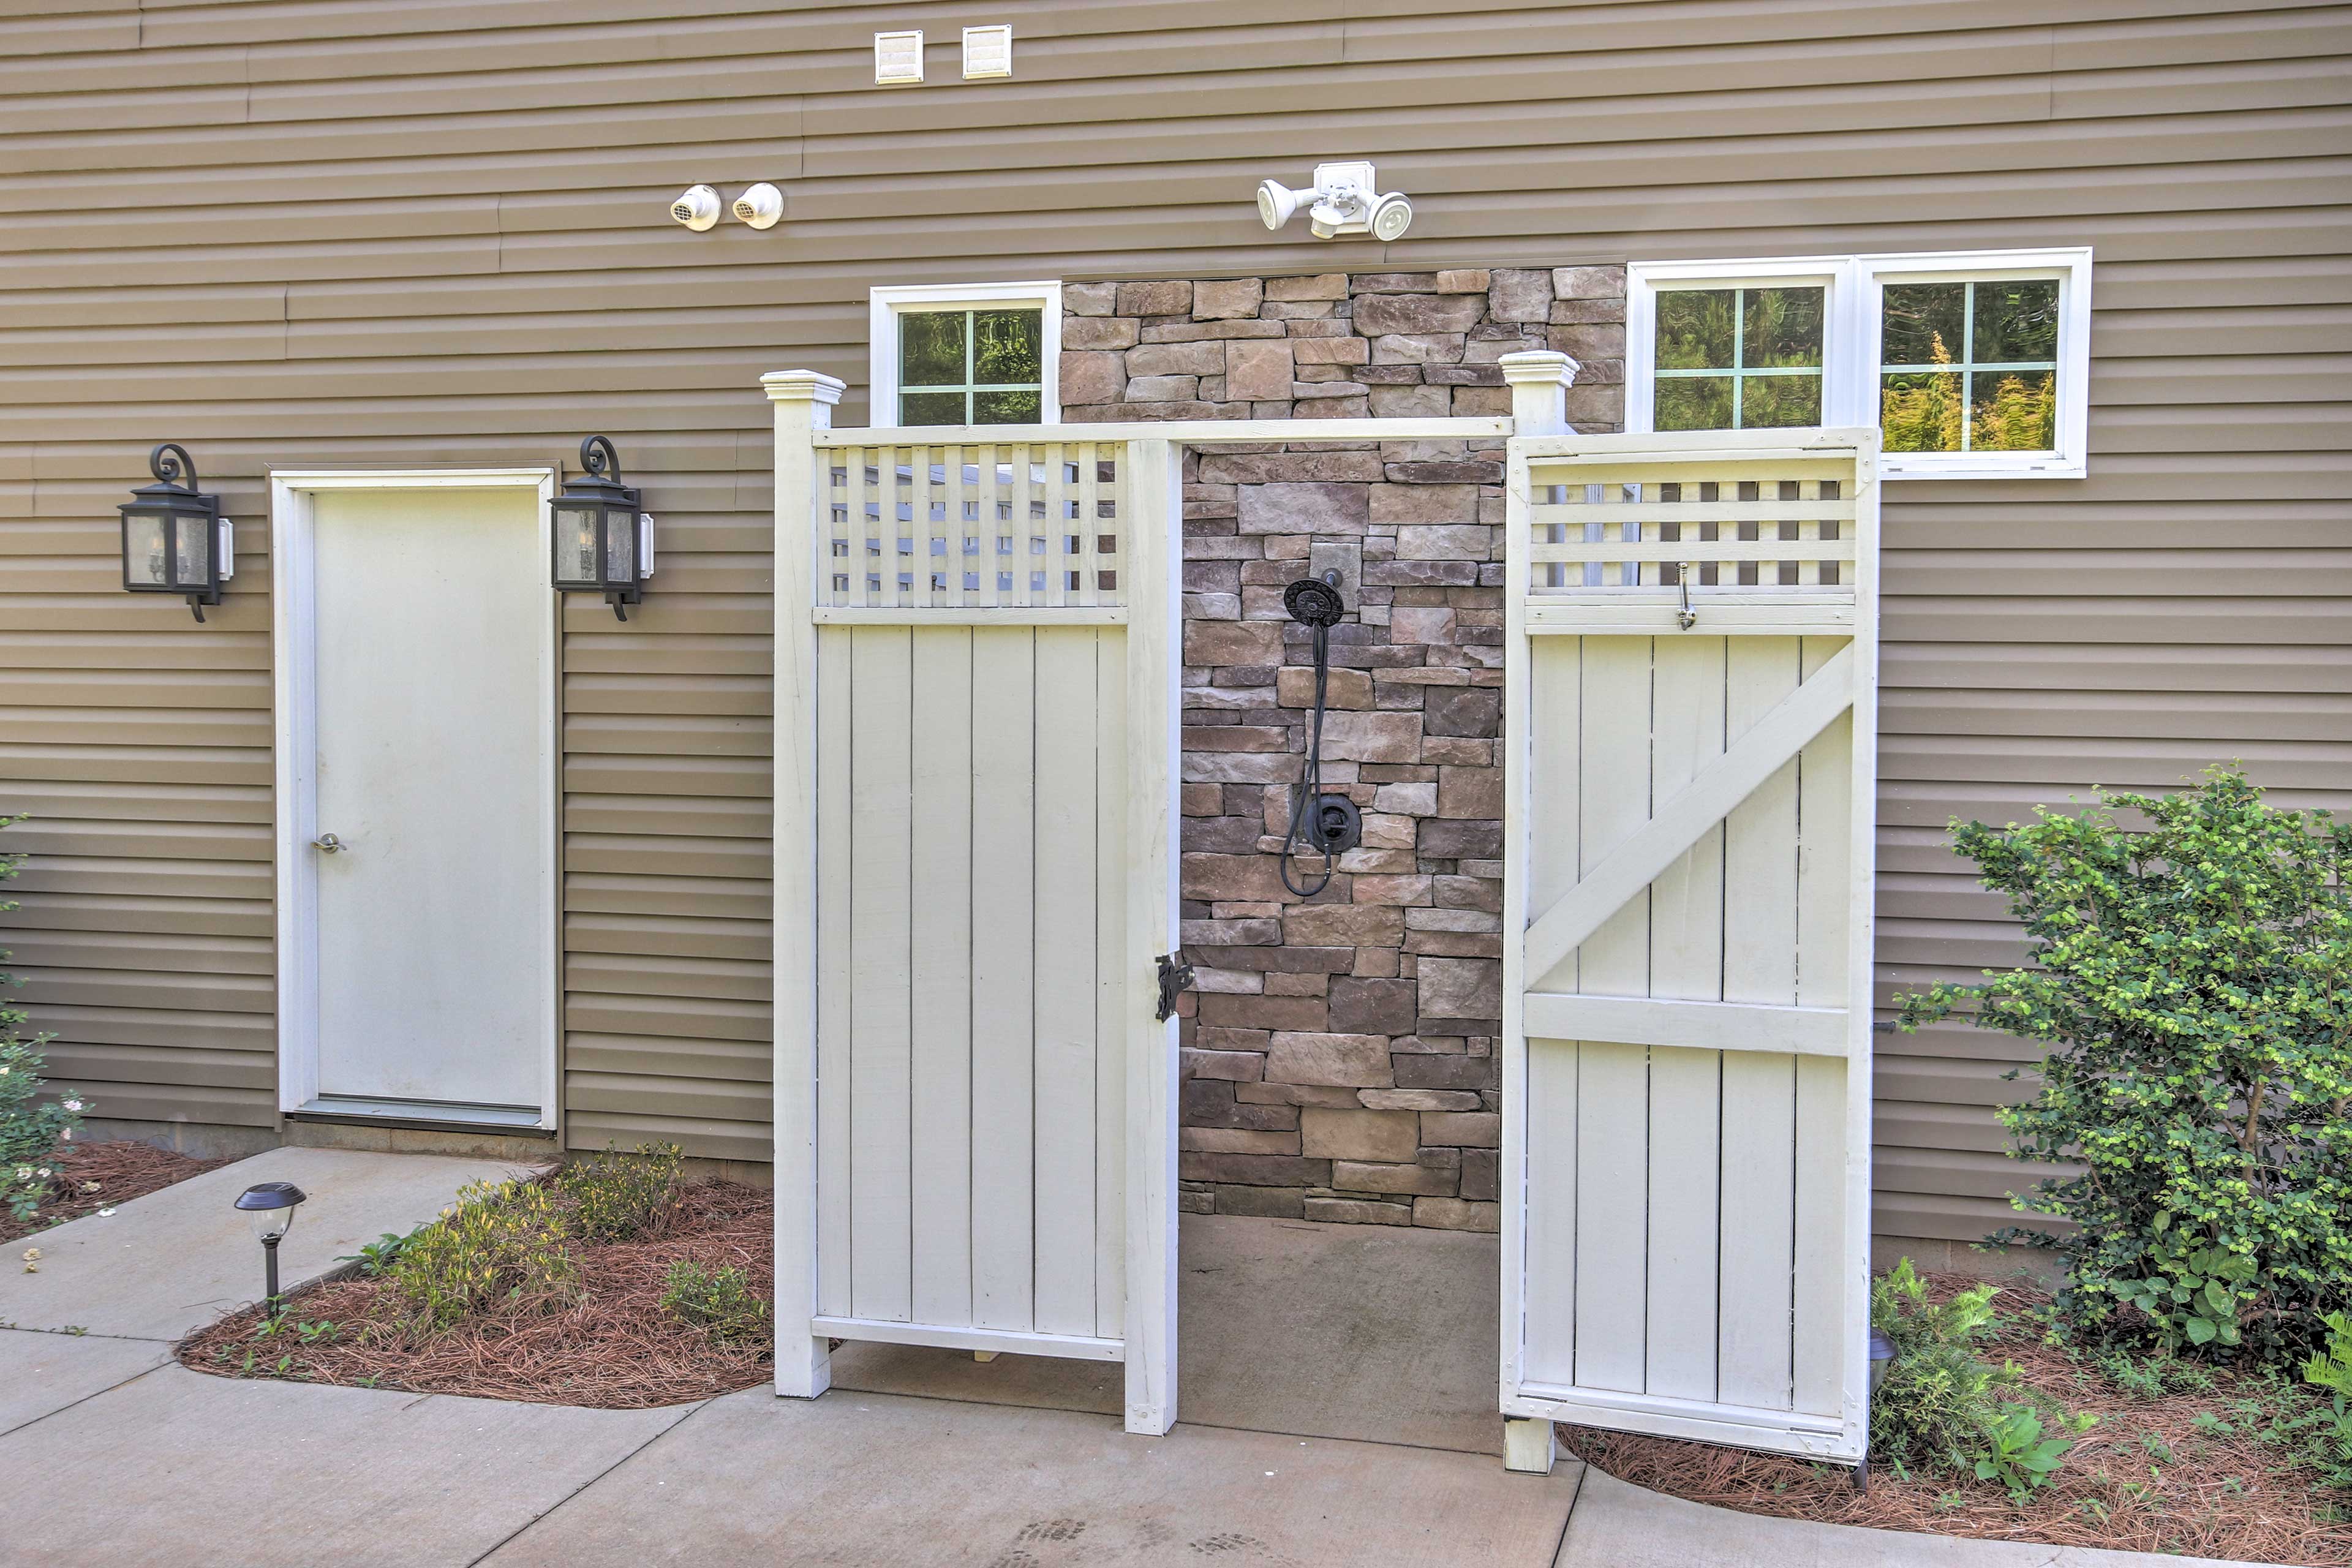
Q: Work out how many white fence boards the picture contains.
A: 11